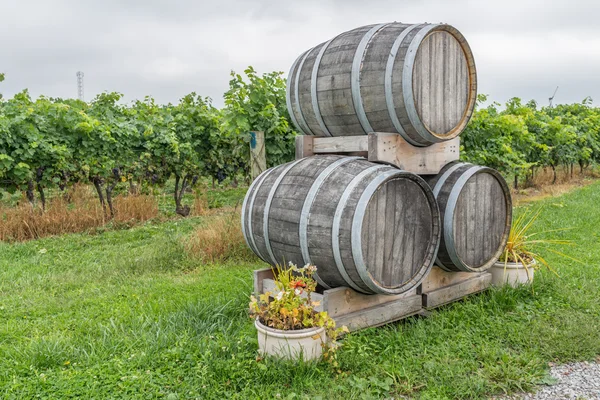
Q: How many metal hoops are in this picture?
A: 14